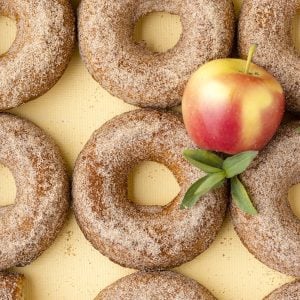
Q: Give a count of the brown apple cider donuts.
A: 9